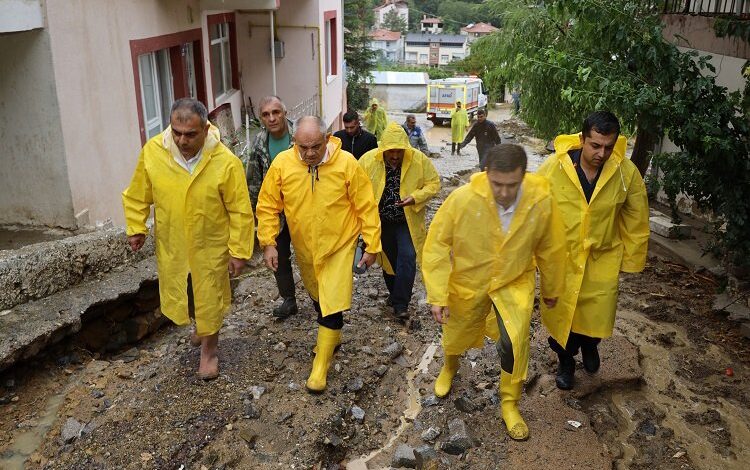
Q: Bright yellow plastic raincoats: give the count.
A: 7